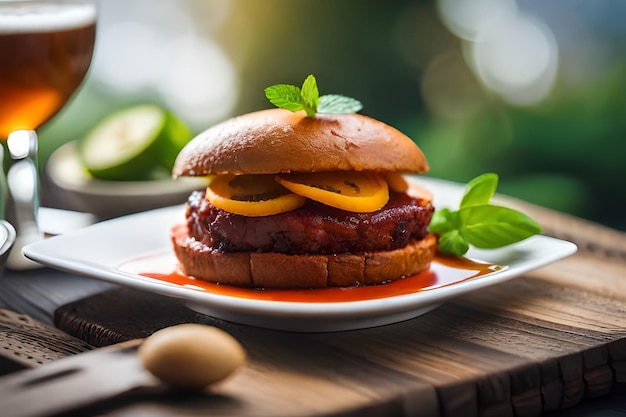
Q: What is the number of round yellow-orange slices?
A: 2